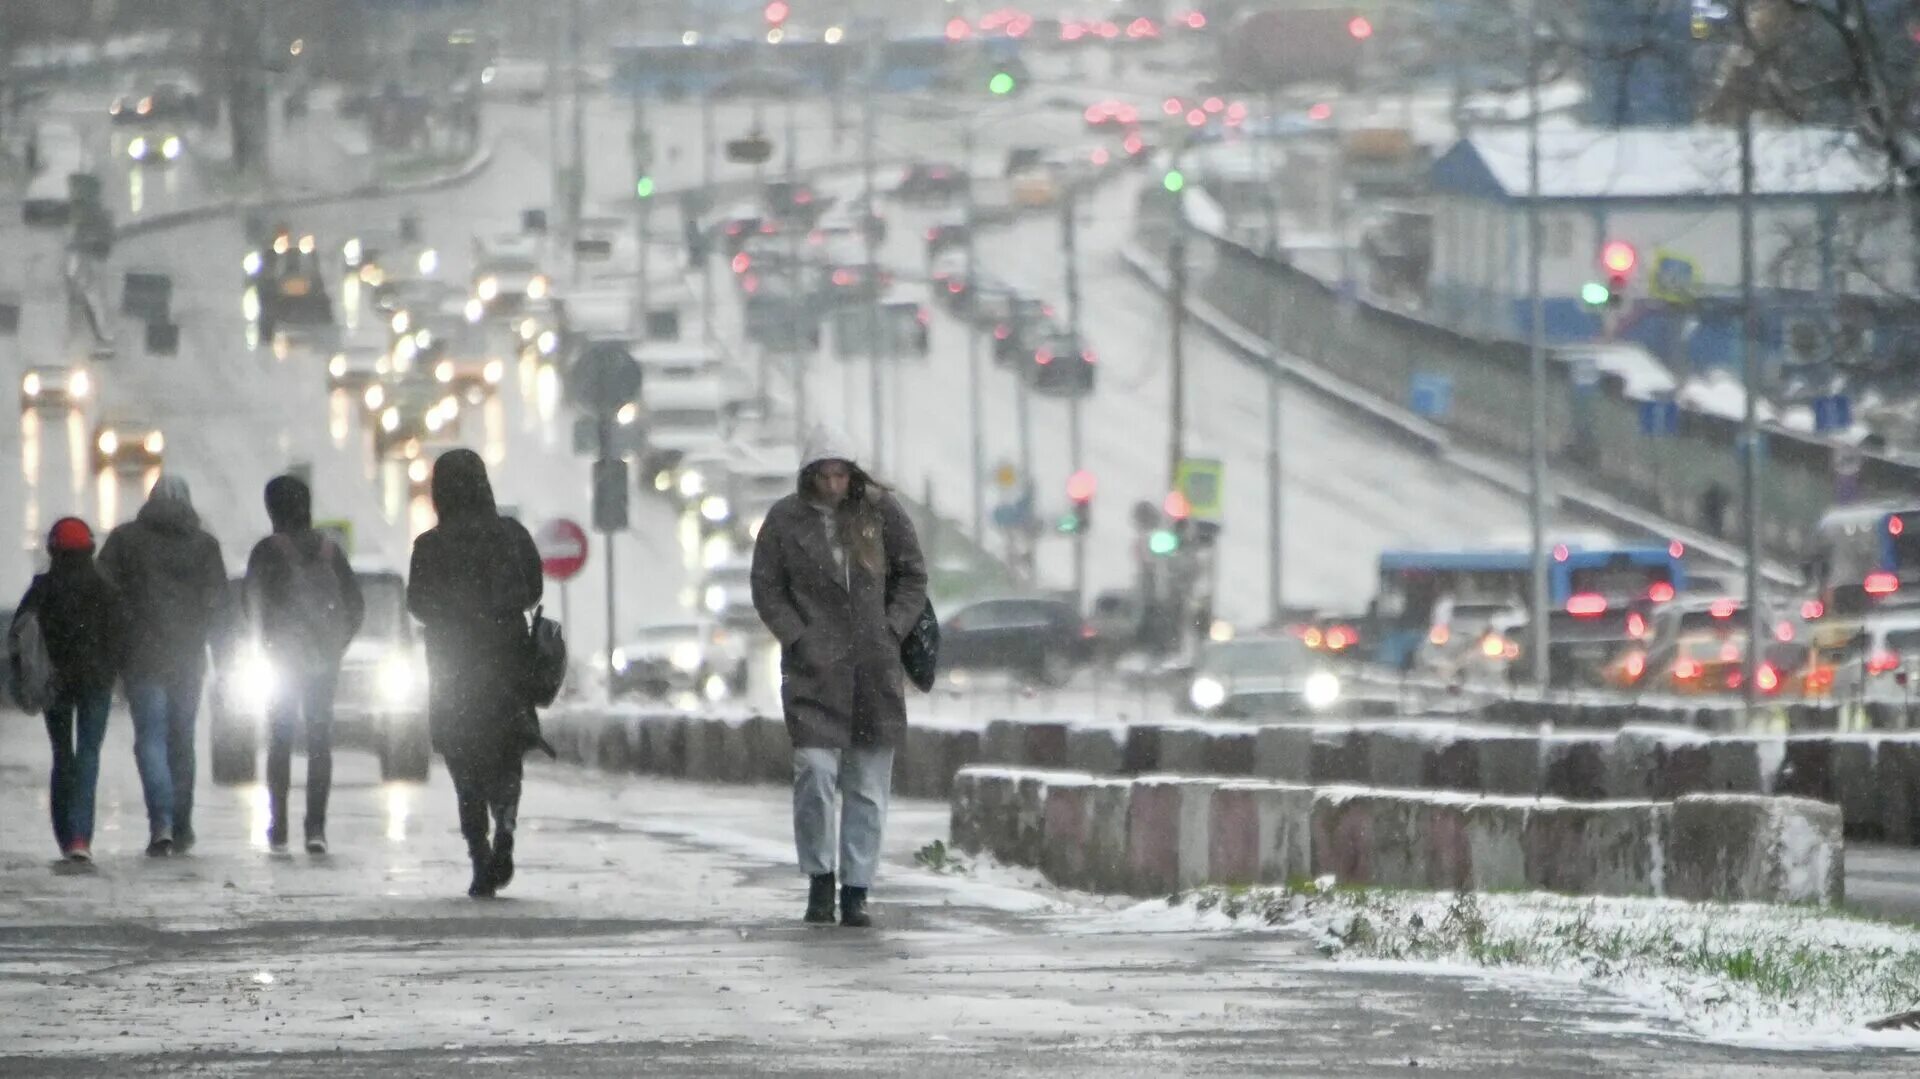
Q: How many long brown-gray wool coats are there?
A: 1